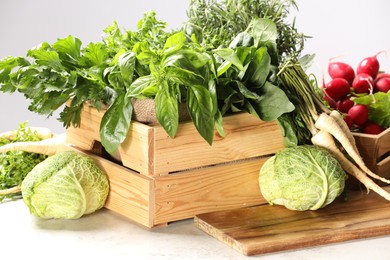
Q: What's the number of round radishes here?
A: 11